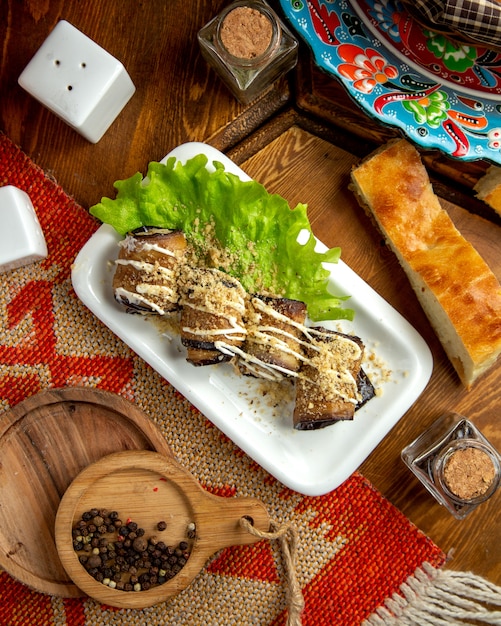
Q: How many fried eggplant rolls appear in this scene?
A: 4